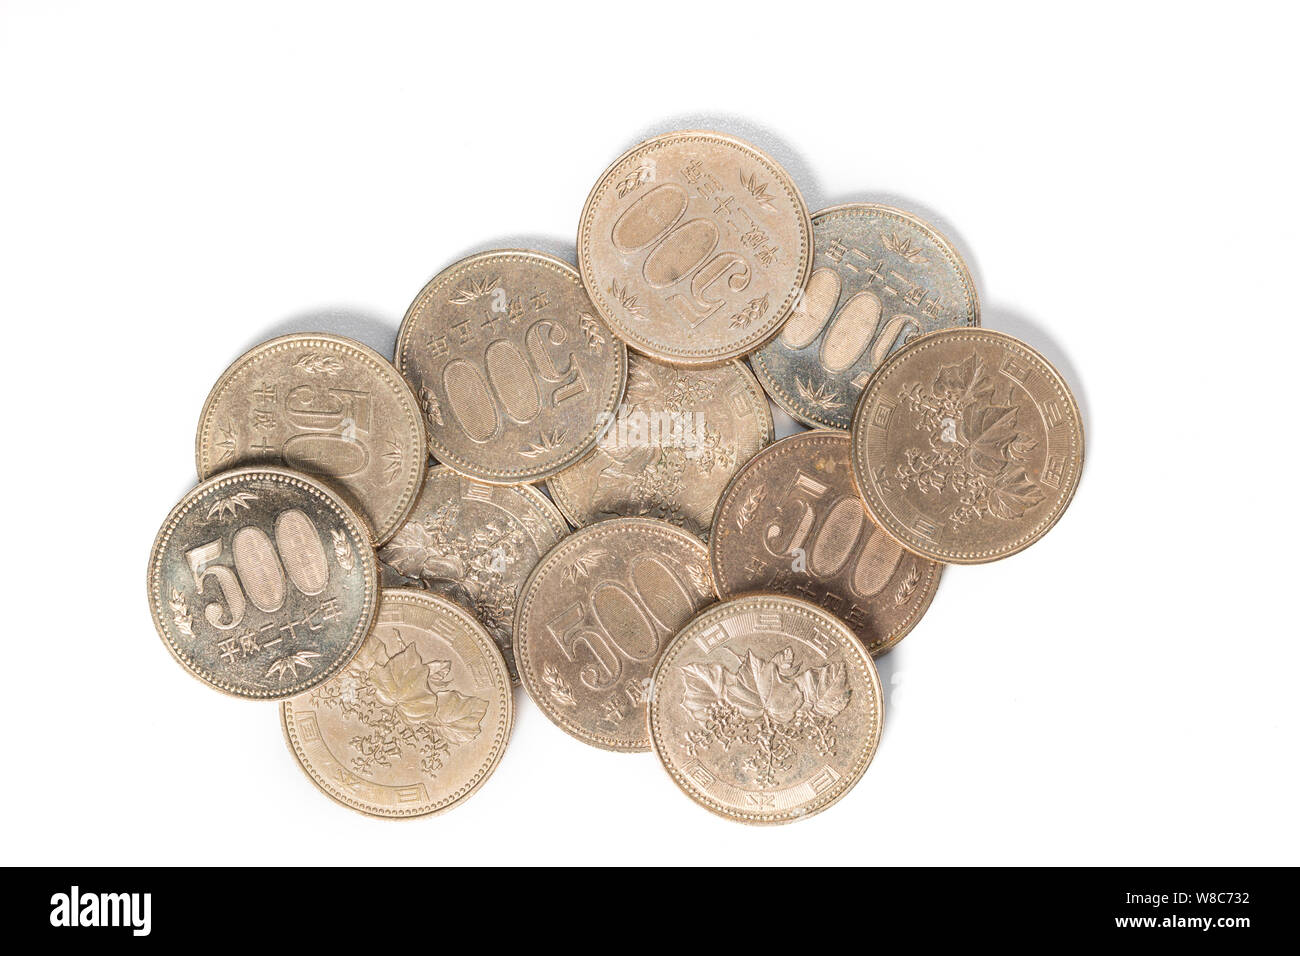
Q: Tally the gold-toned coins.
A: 12